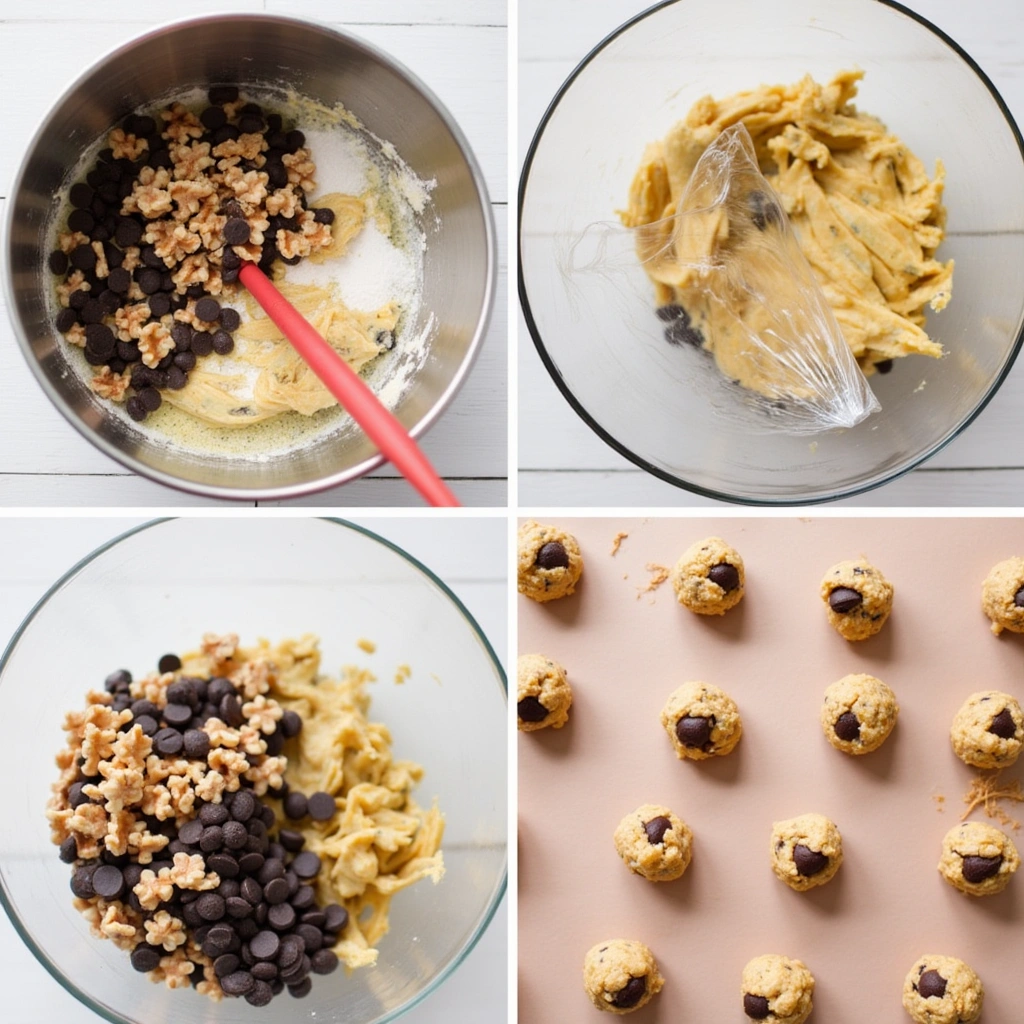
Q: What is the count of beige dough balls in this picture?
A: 14